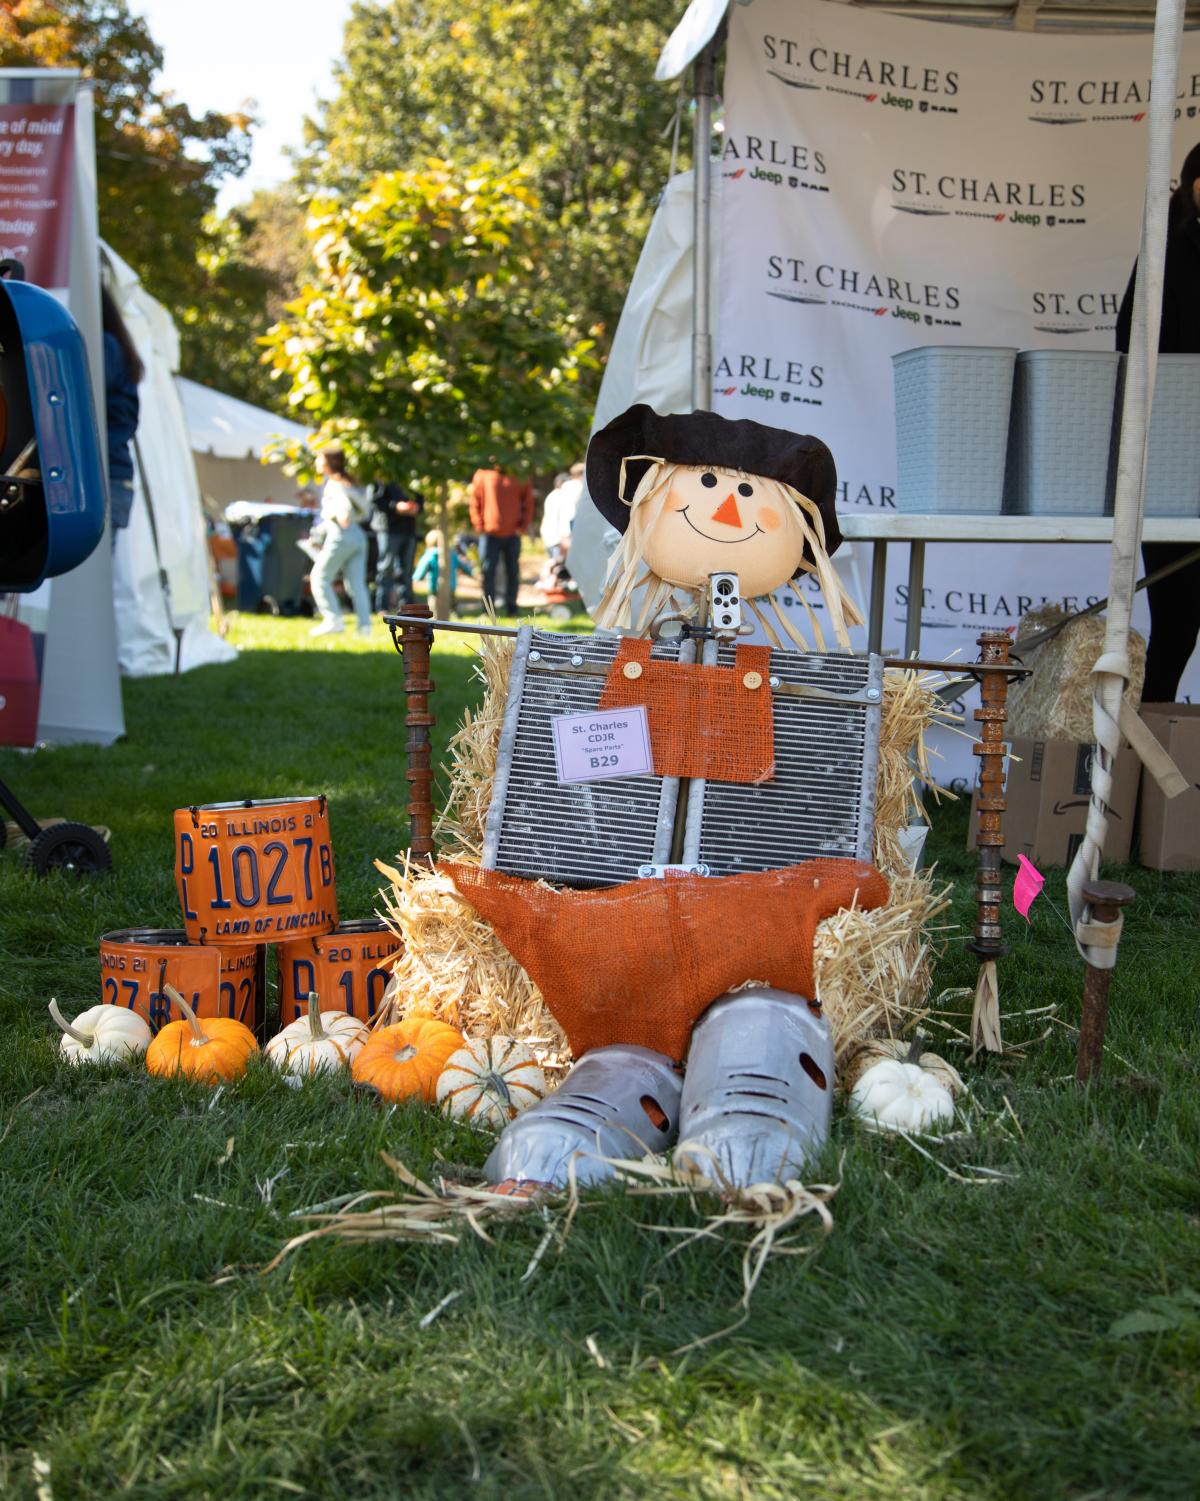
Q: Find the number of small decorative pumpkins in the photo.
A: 7